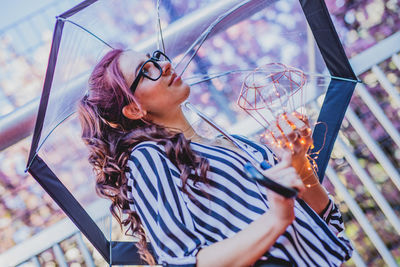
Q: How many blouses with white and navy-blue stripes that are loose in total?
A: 1